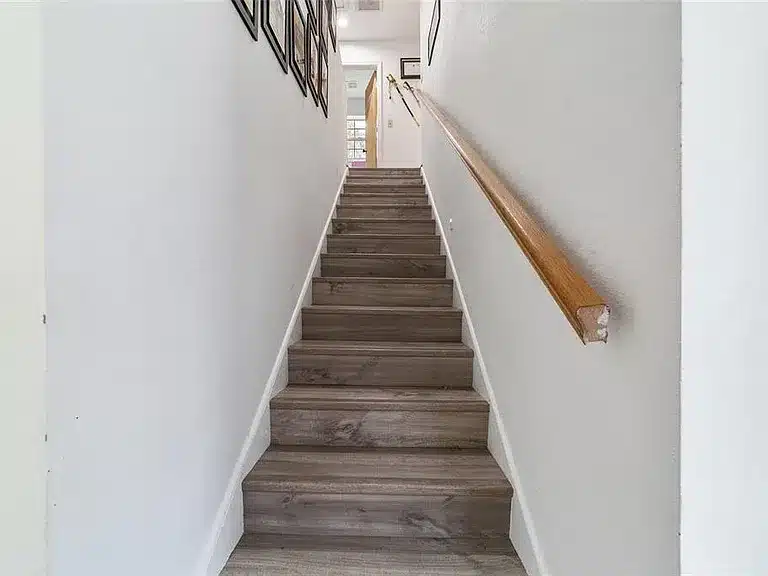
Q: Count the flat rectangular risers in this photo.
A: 13